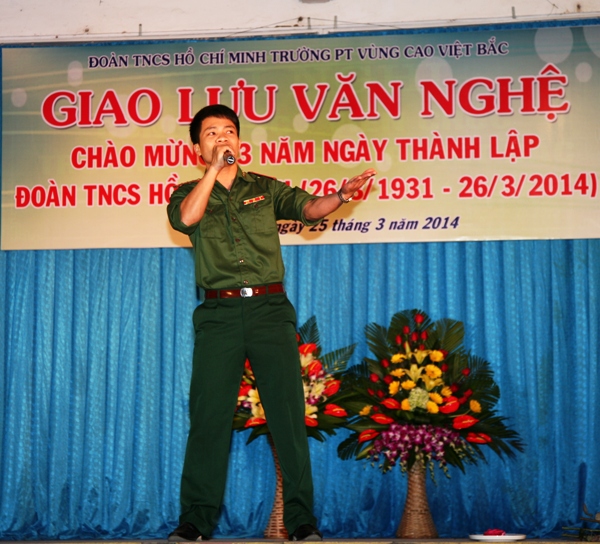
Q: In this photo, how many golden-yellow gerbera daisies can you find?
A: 12